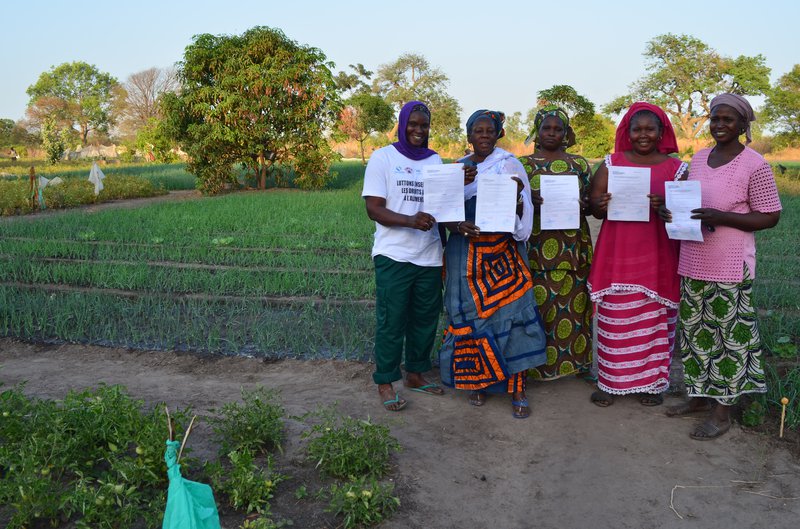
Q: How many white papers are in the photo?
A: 5